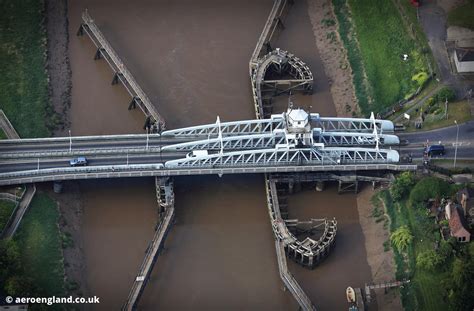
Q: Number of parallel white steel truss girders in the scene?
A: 3